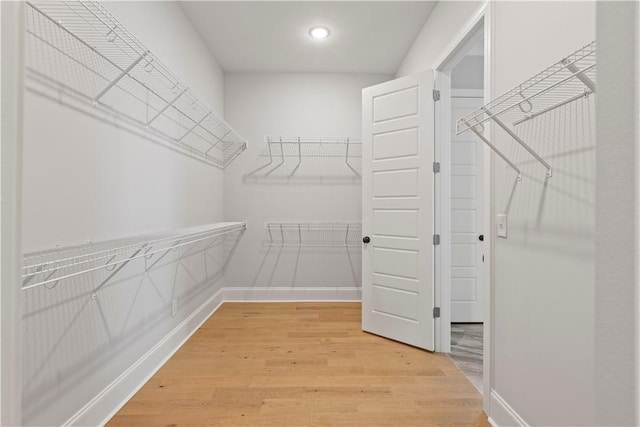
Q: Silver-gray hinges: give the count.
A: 4